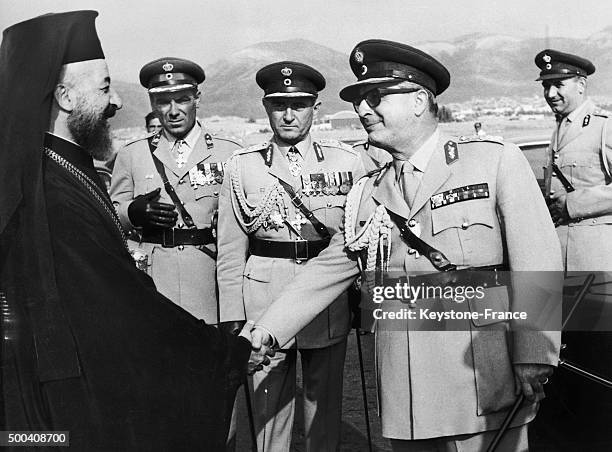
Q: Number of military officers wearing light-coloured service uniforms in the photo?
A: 4